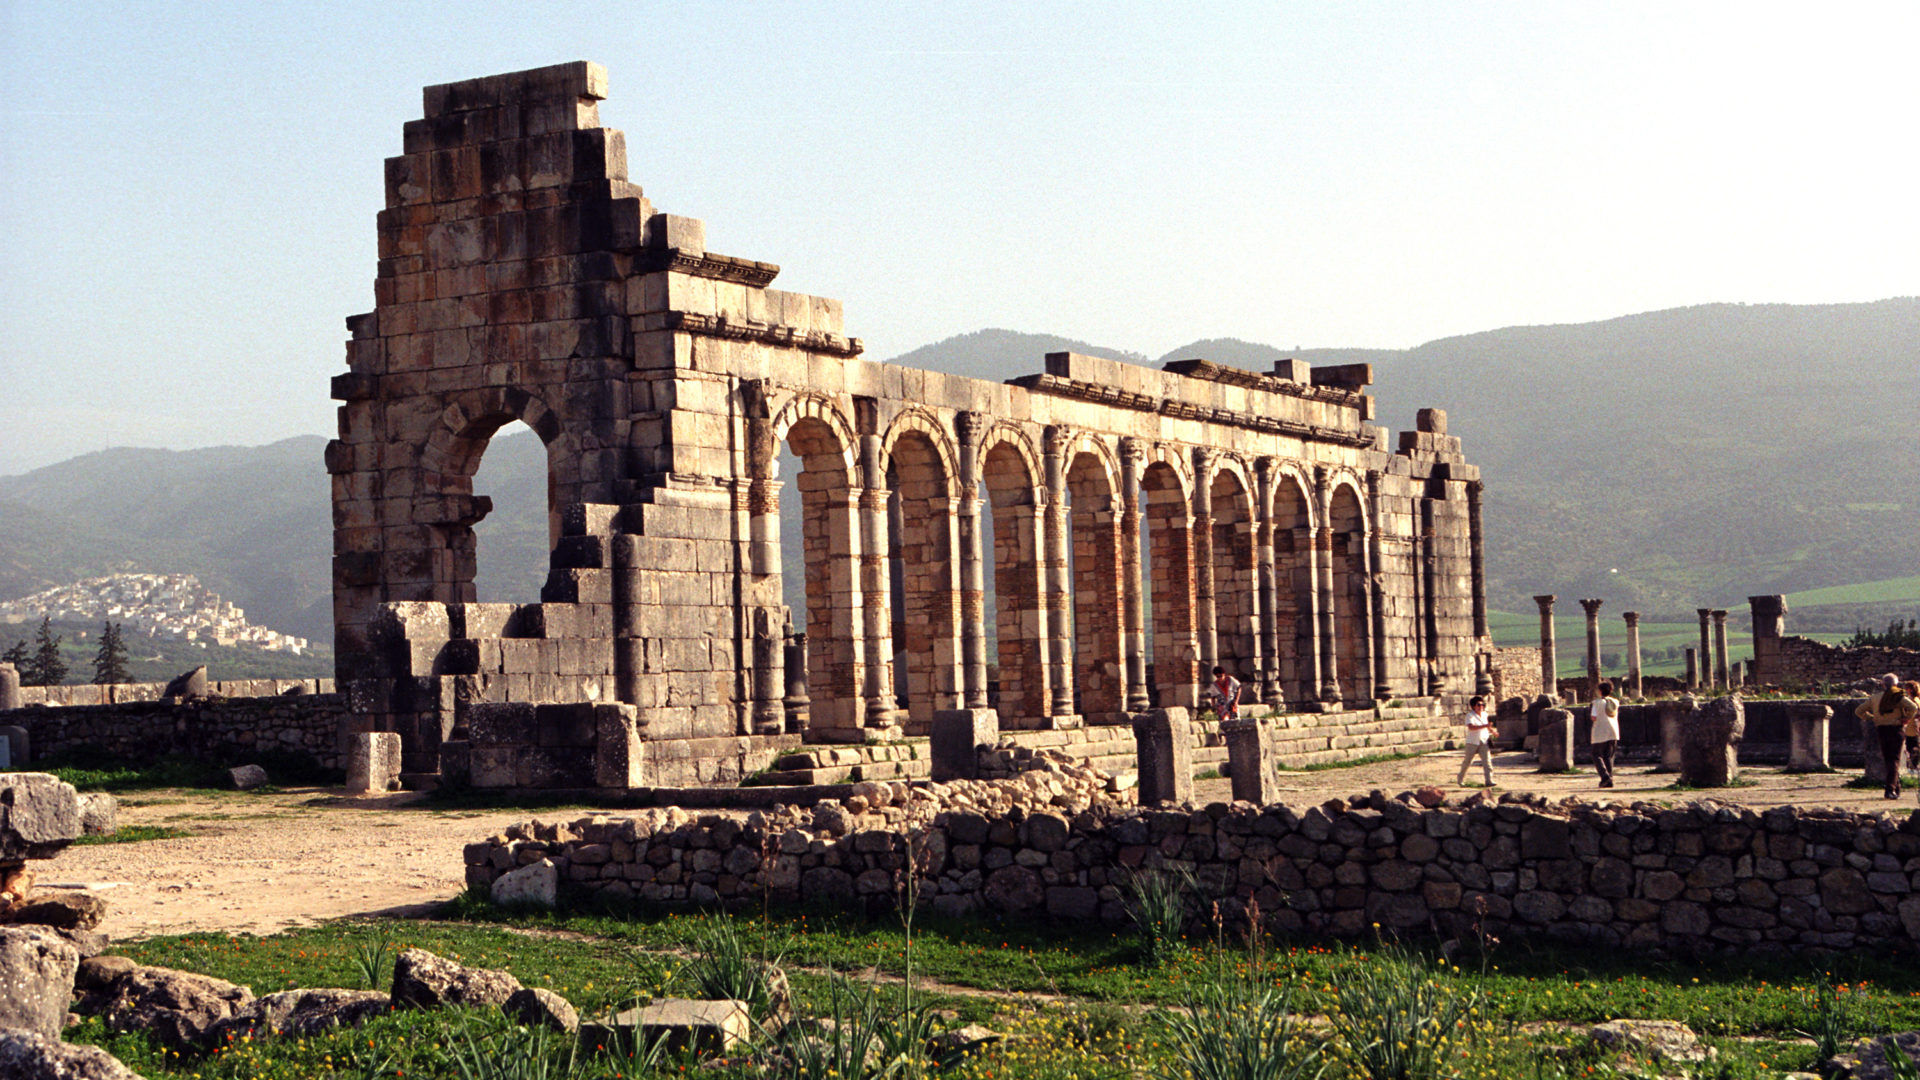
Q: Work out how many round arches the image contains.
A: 9